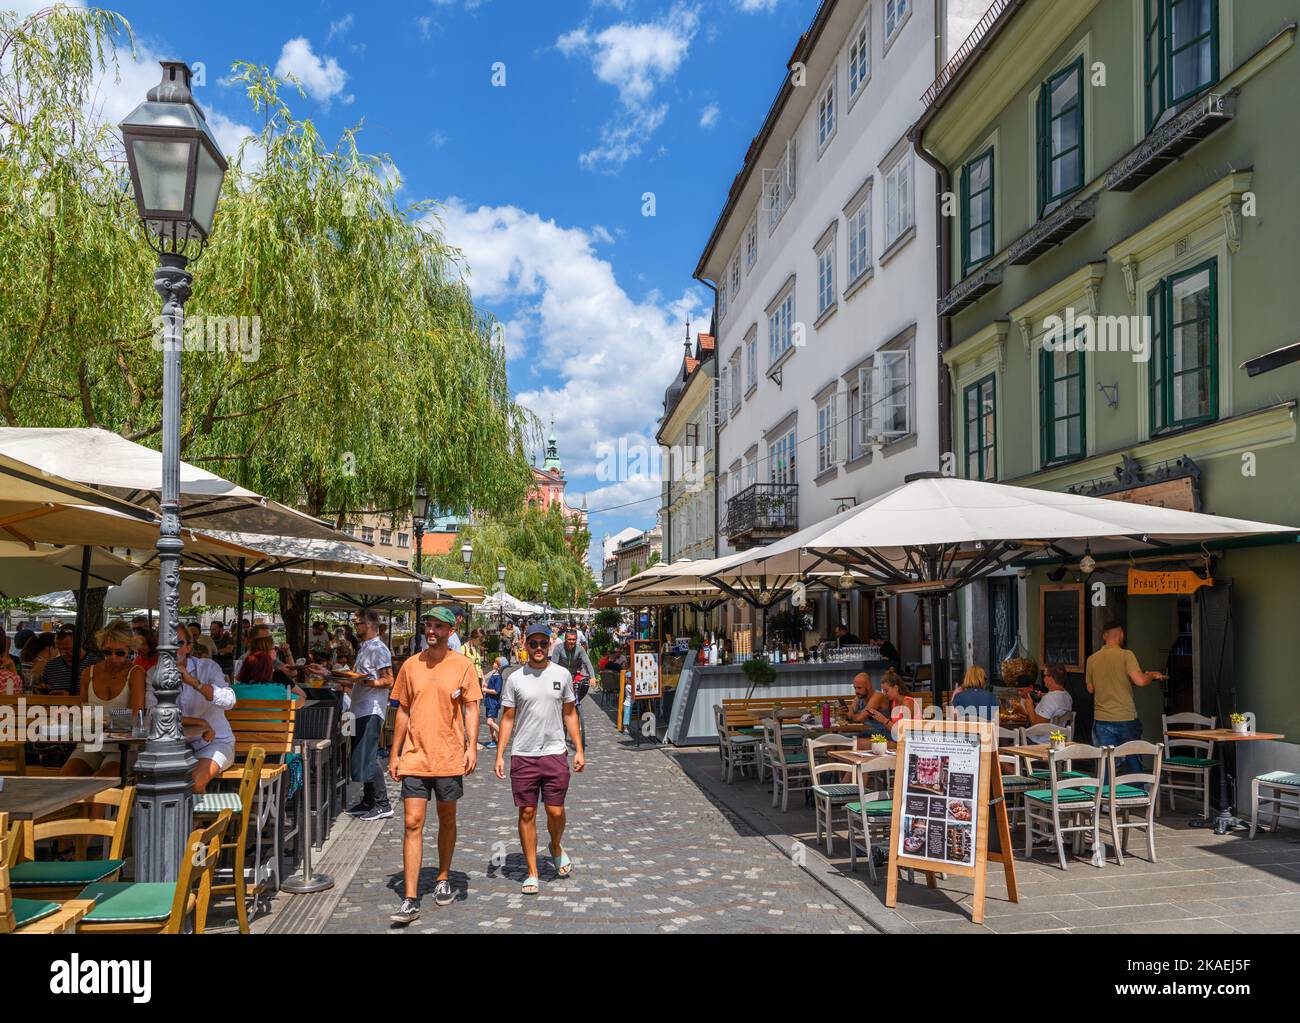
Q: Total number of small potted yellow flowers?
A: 3